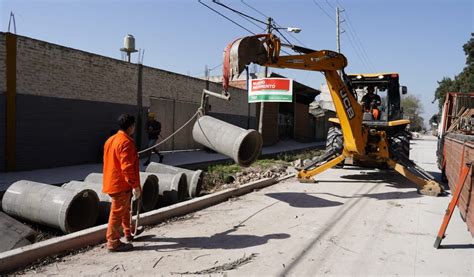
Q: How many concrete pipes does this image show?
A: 6